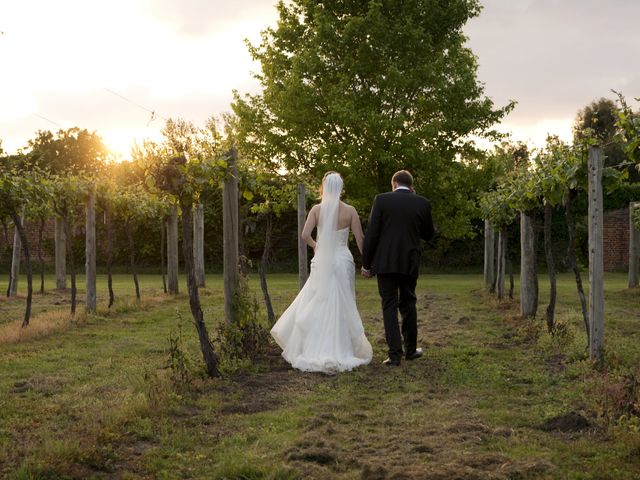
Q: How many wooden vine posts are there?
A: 12